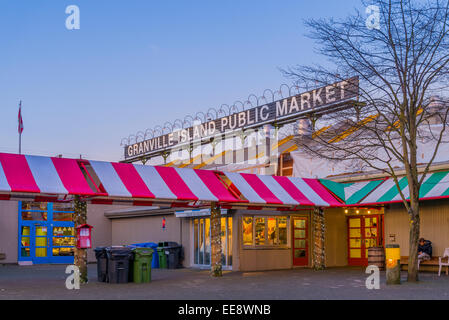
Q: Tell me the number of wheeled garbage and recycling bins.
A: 6